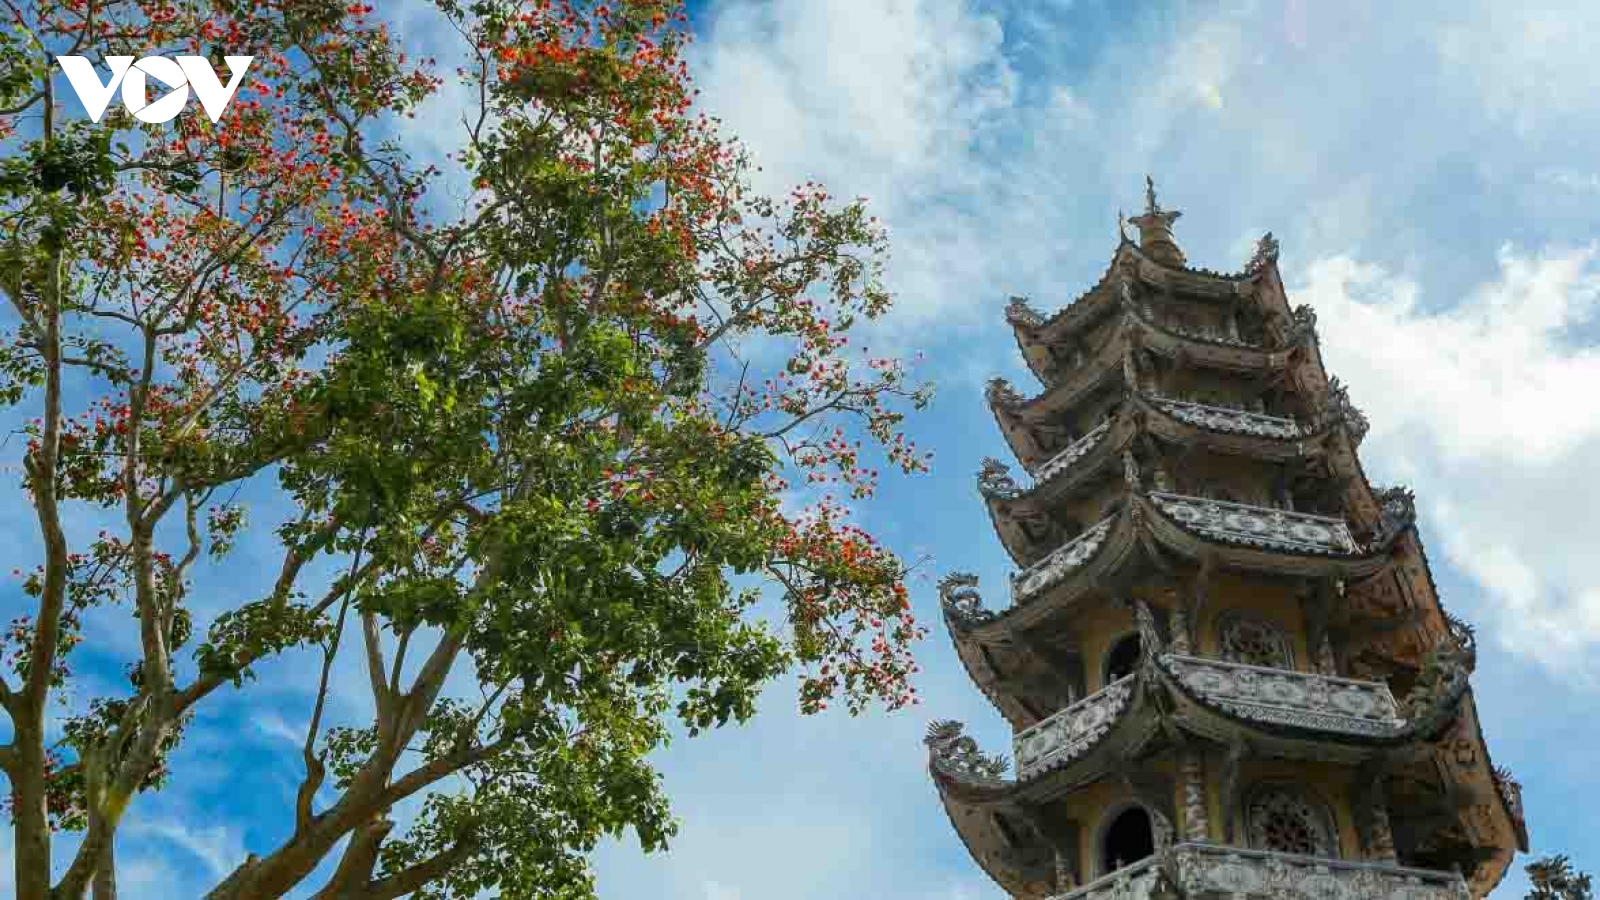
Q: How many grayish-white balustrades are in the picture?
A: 8